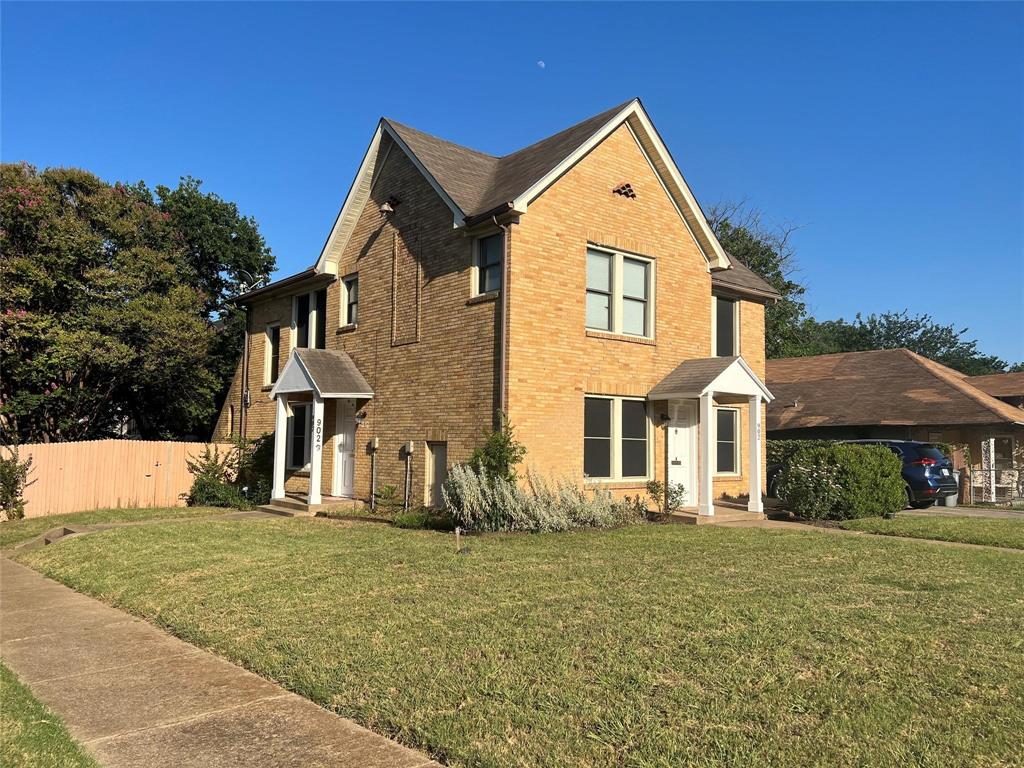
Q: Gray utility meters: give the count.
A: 2